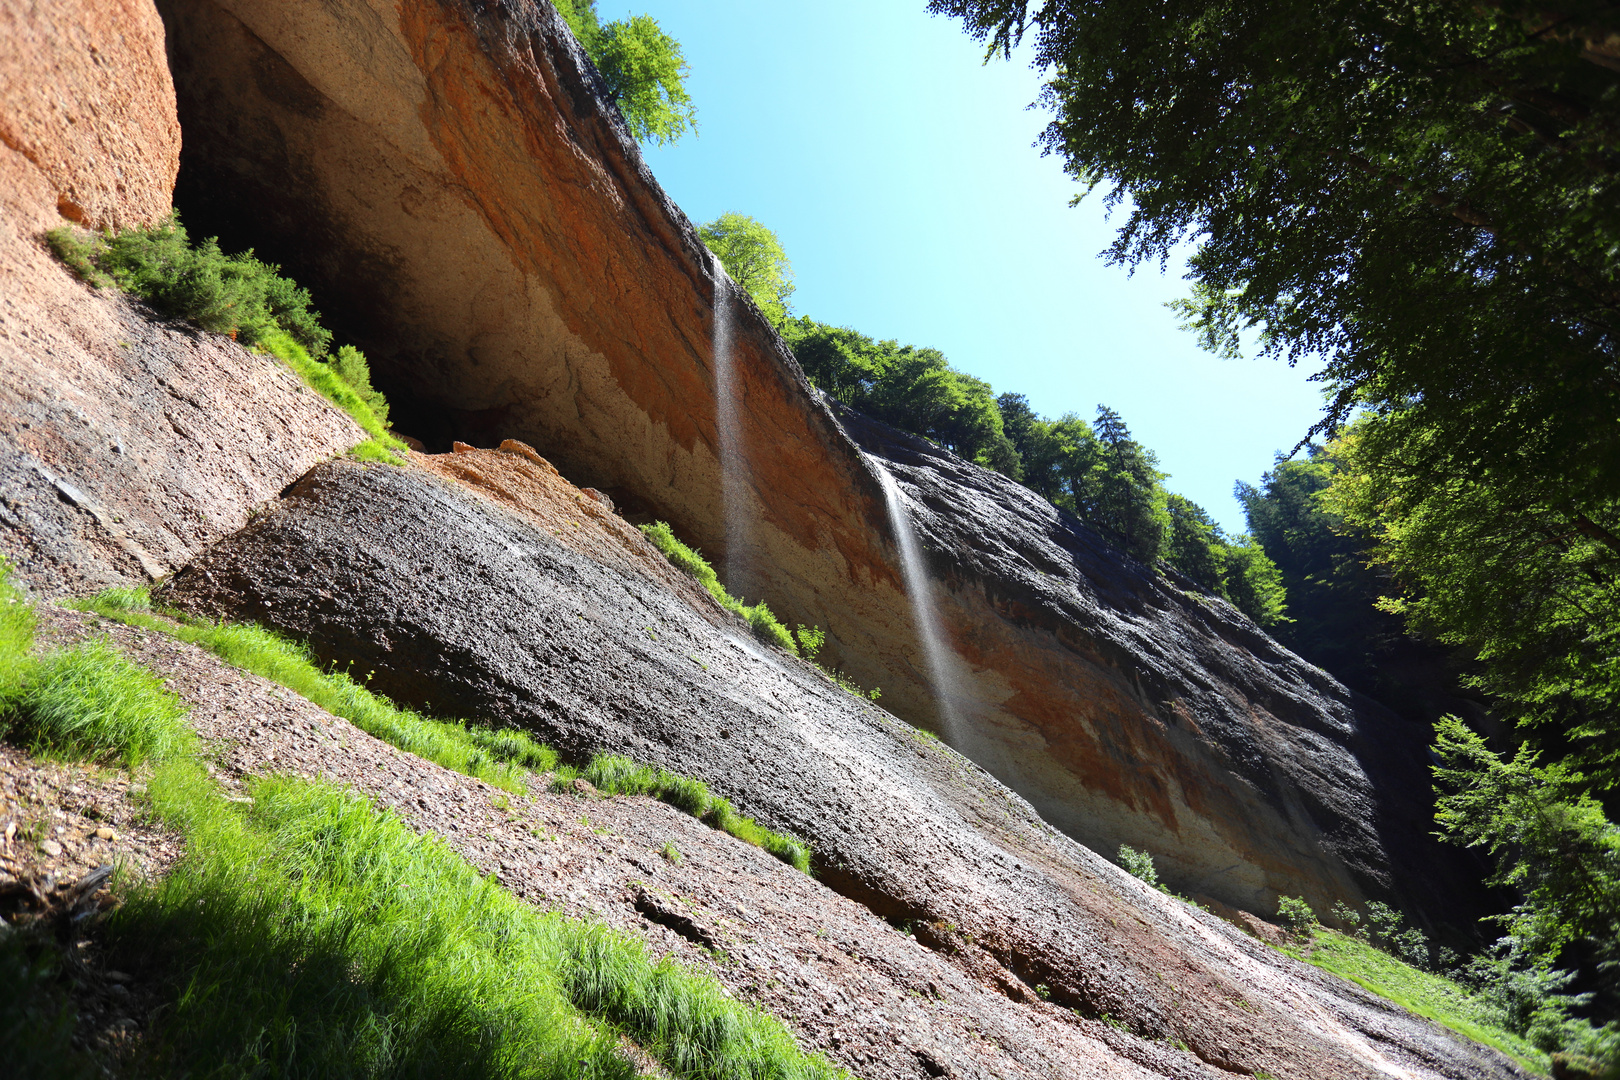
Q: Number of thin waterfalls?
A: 2